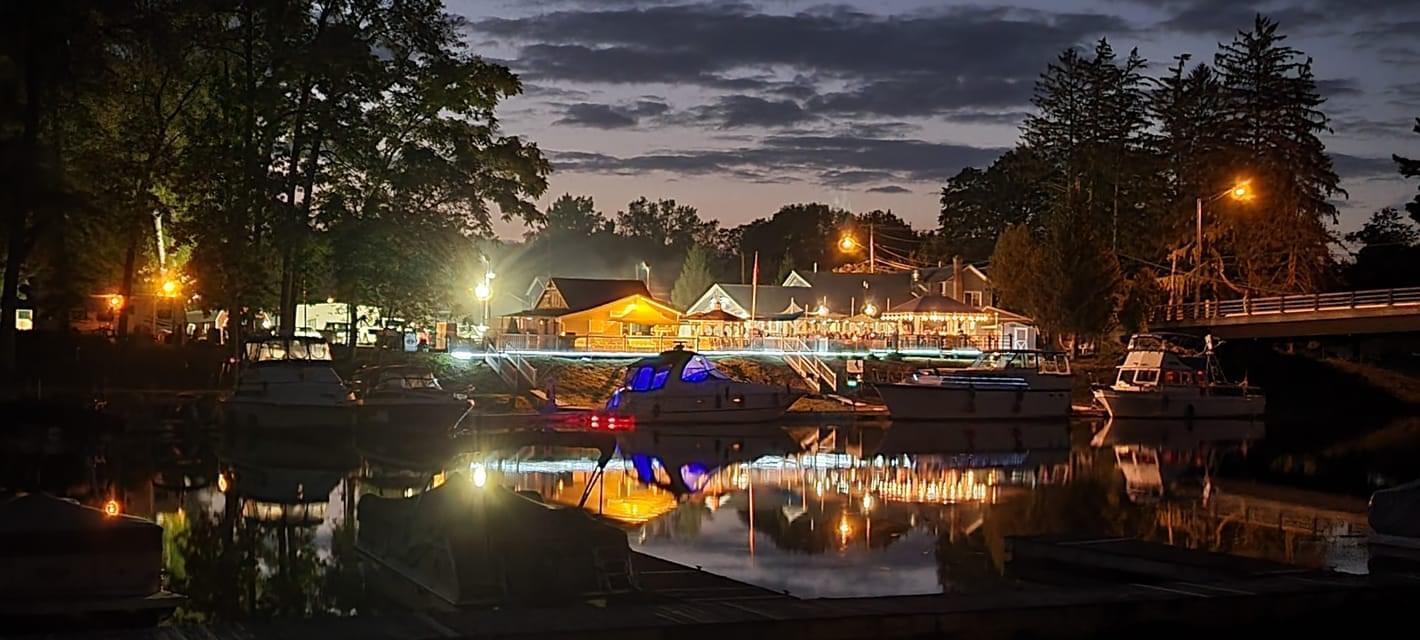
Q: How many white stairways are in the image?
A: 2